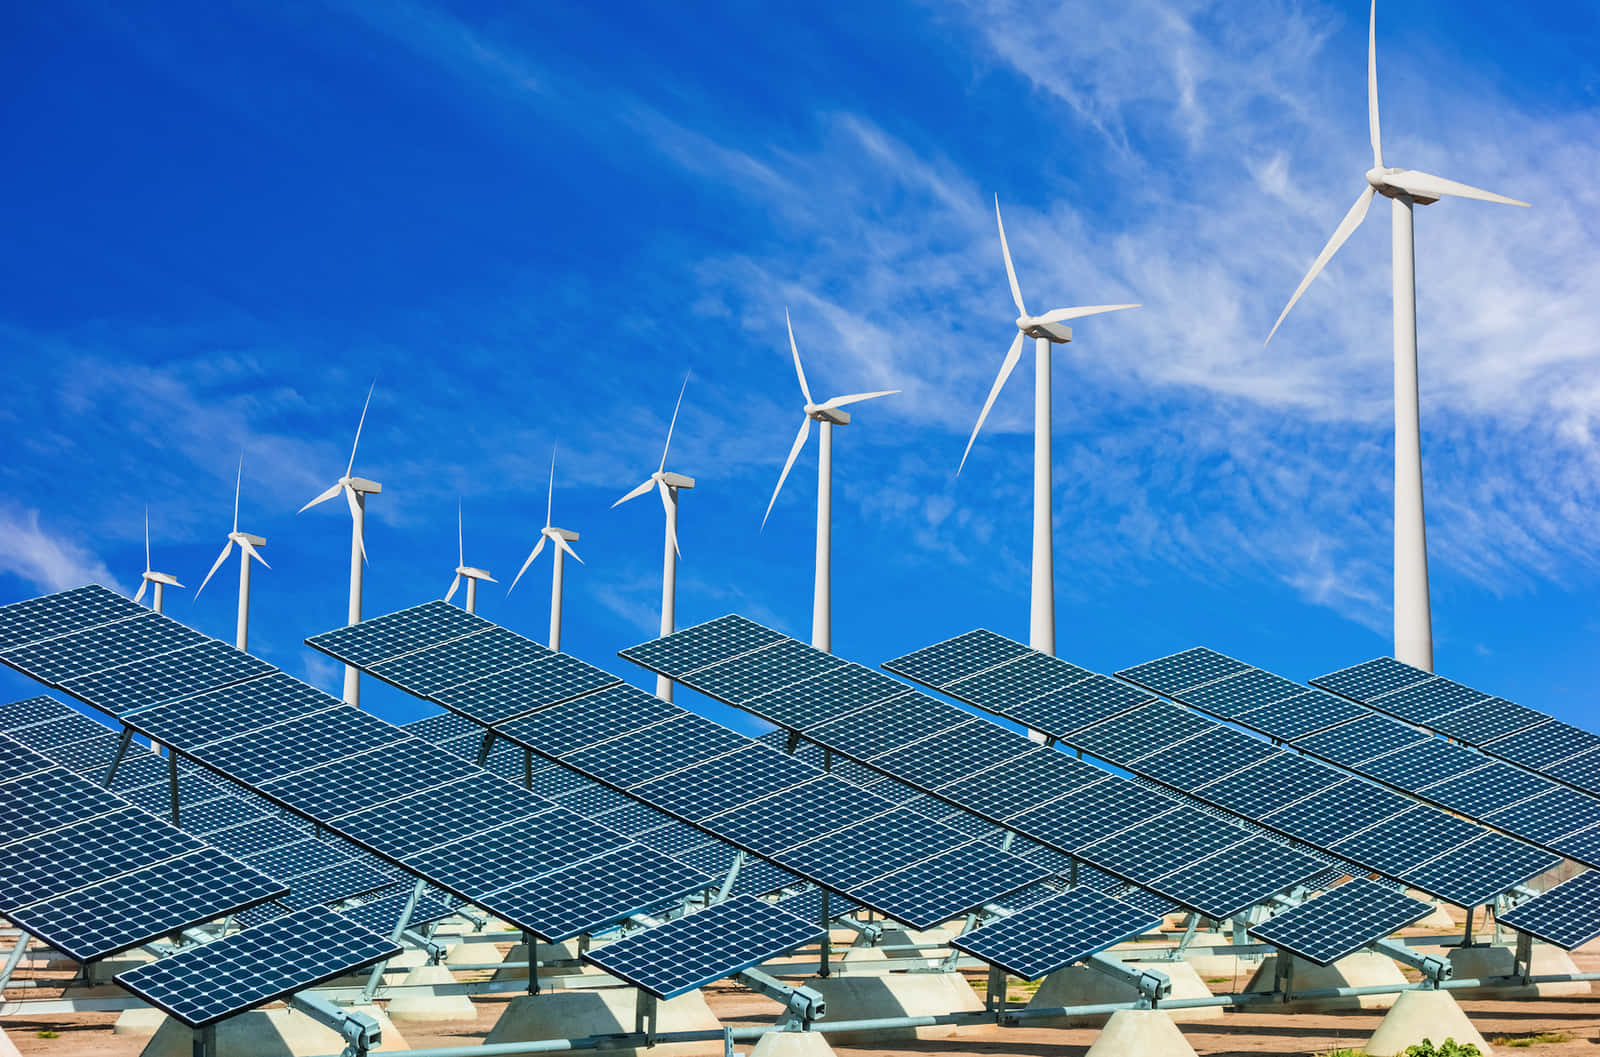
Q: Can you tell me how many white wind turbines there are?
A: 9